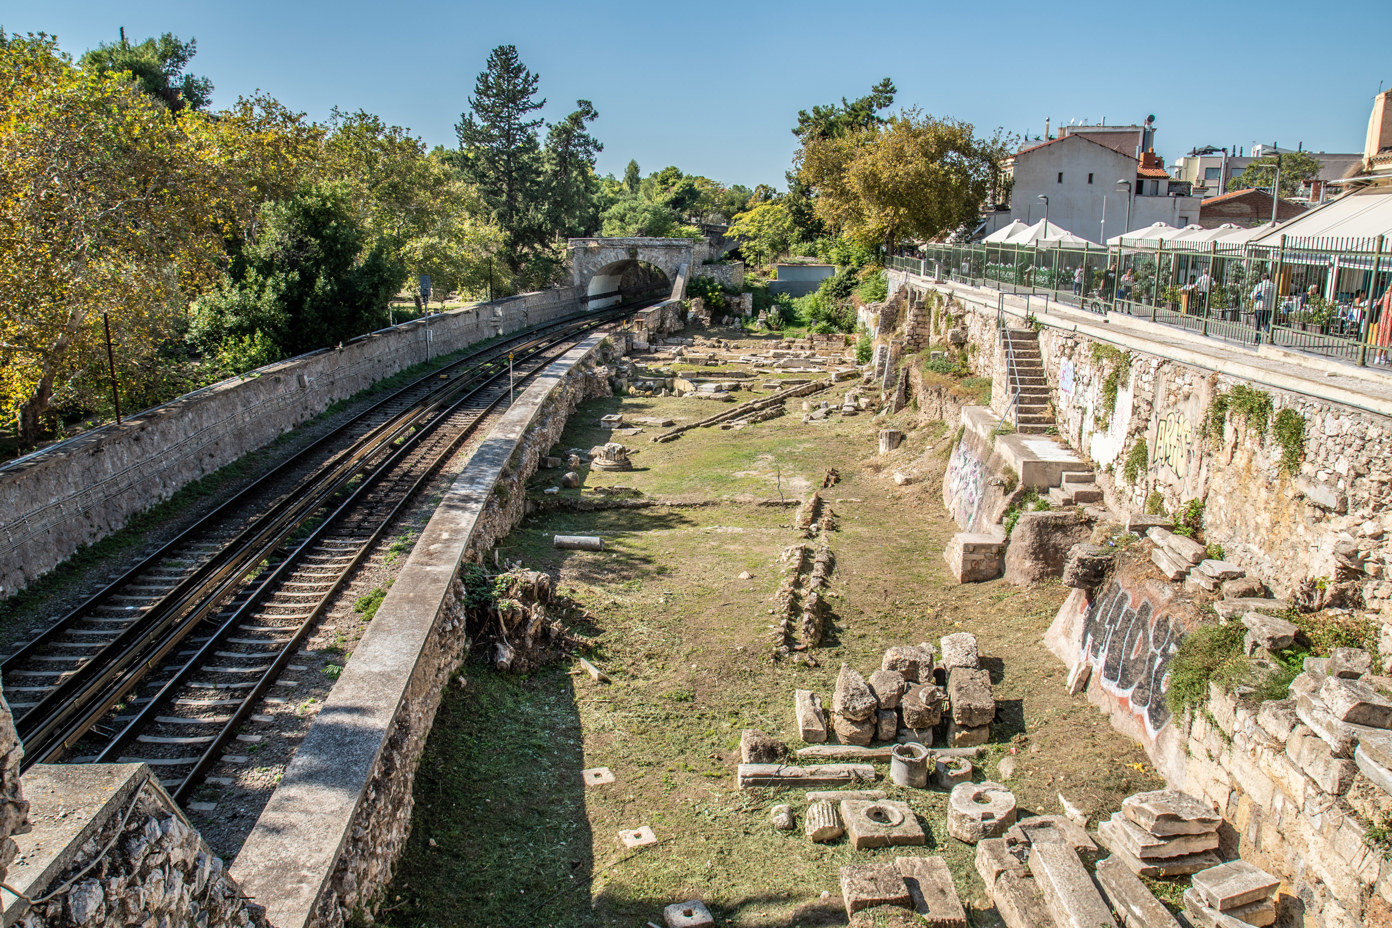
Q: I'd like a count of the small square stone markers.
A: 3